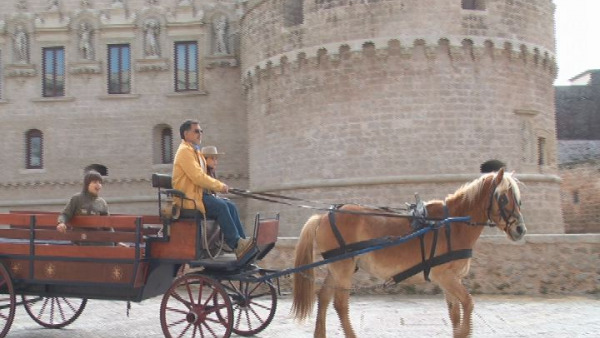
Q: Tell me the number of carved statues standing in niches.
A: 4